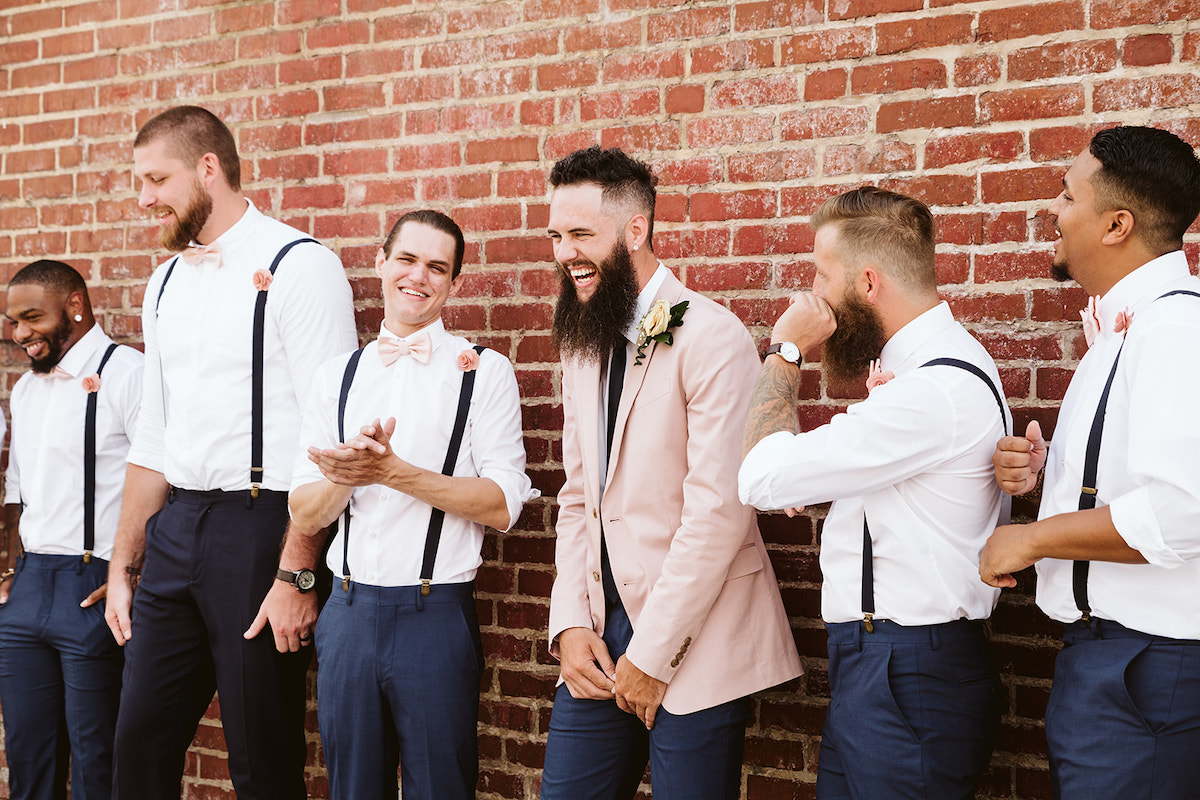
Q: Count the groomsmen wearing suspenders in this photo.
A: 5